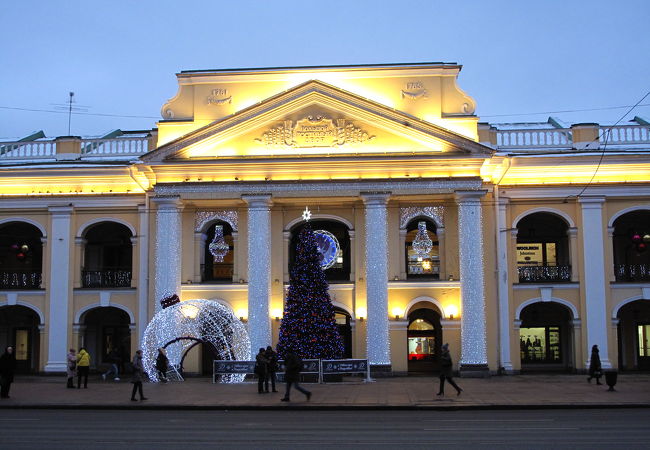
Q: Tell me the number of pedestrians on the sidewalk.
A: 11